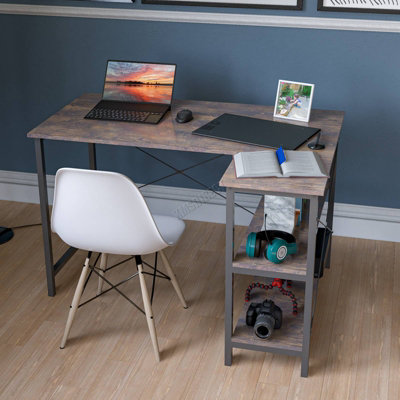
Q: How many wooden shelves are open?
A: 2